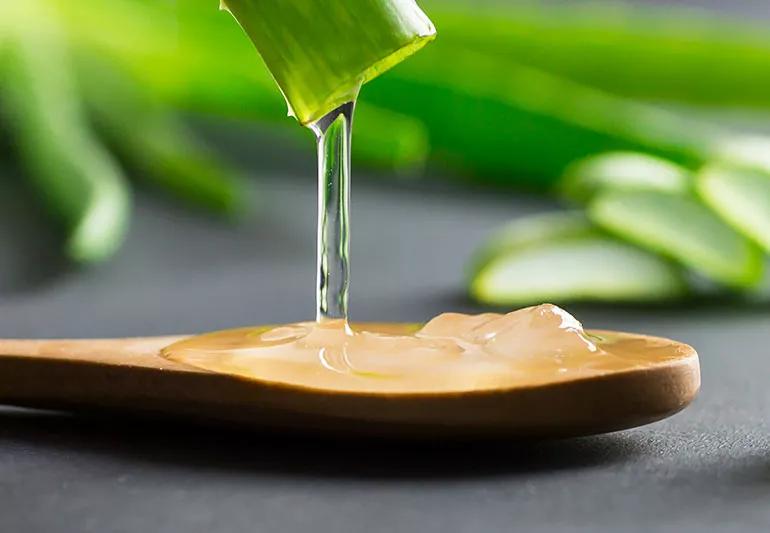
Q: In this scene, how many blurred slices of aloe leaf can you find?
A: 6